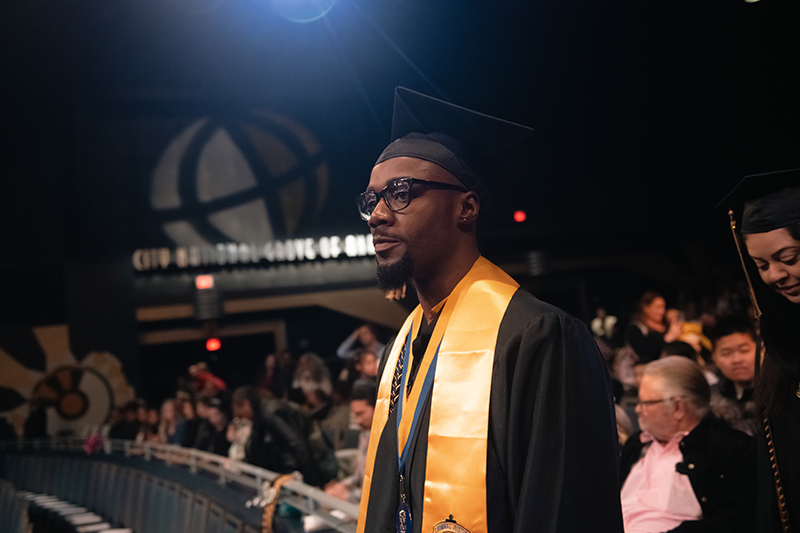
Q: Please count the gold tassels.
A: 1